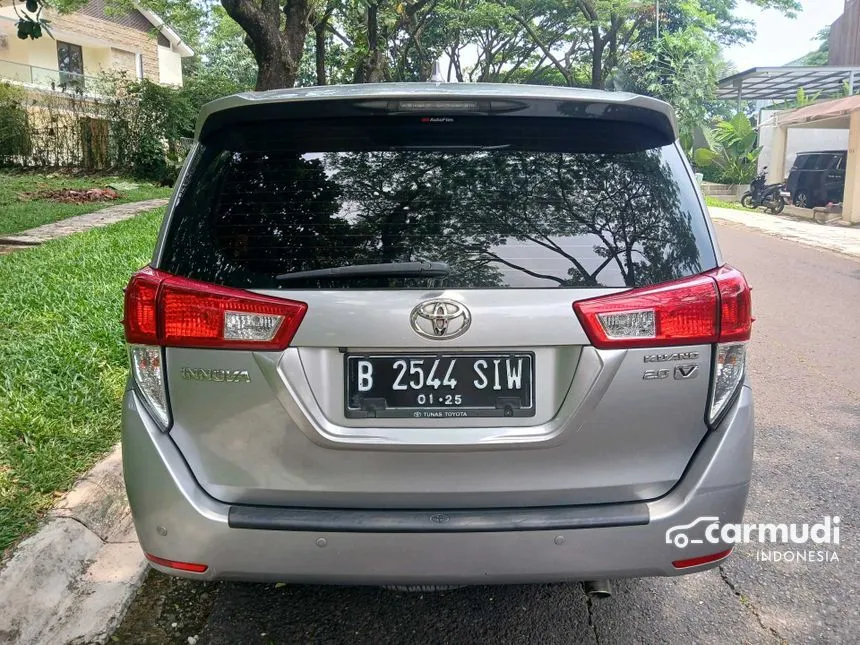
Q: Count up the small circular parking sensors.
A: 3